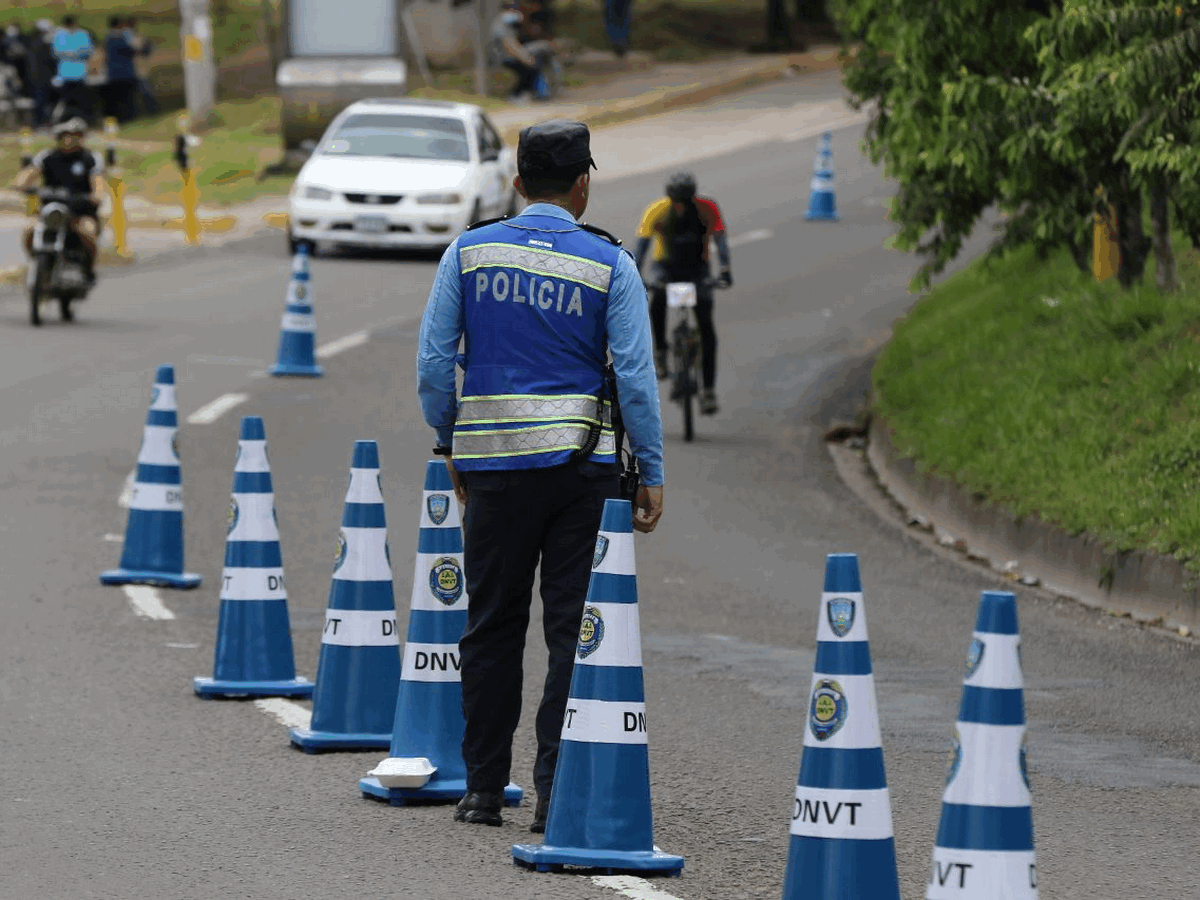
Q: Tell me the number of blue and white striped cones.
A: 9